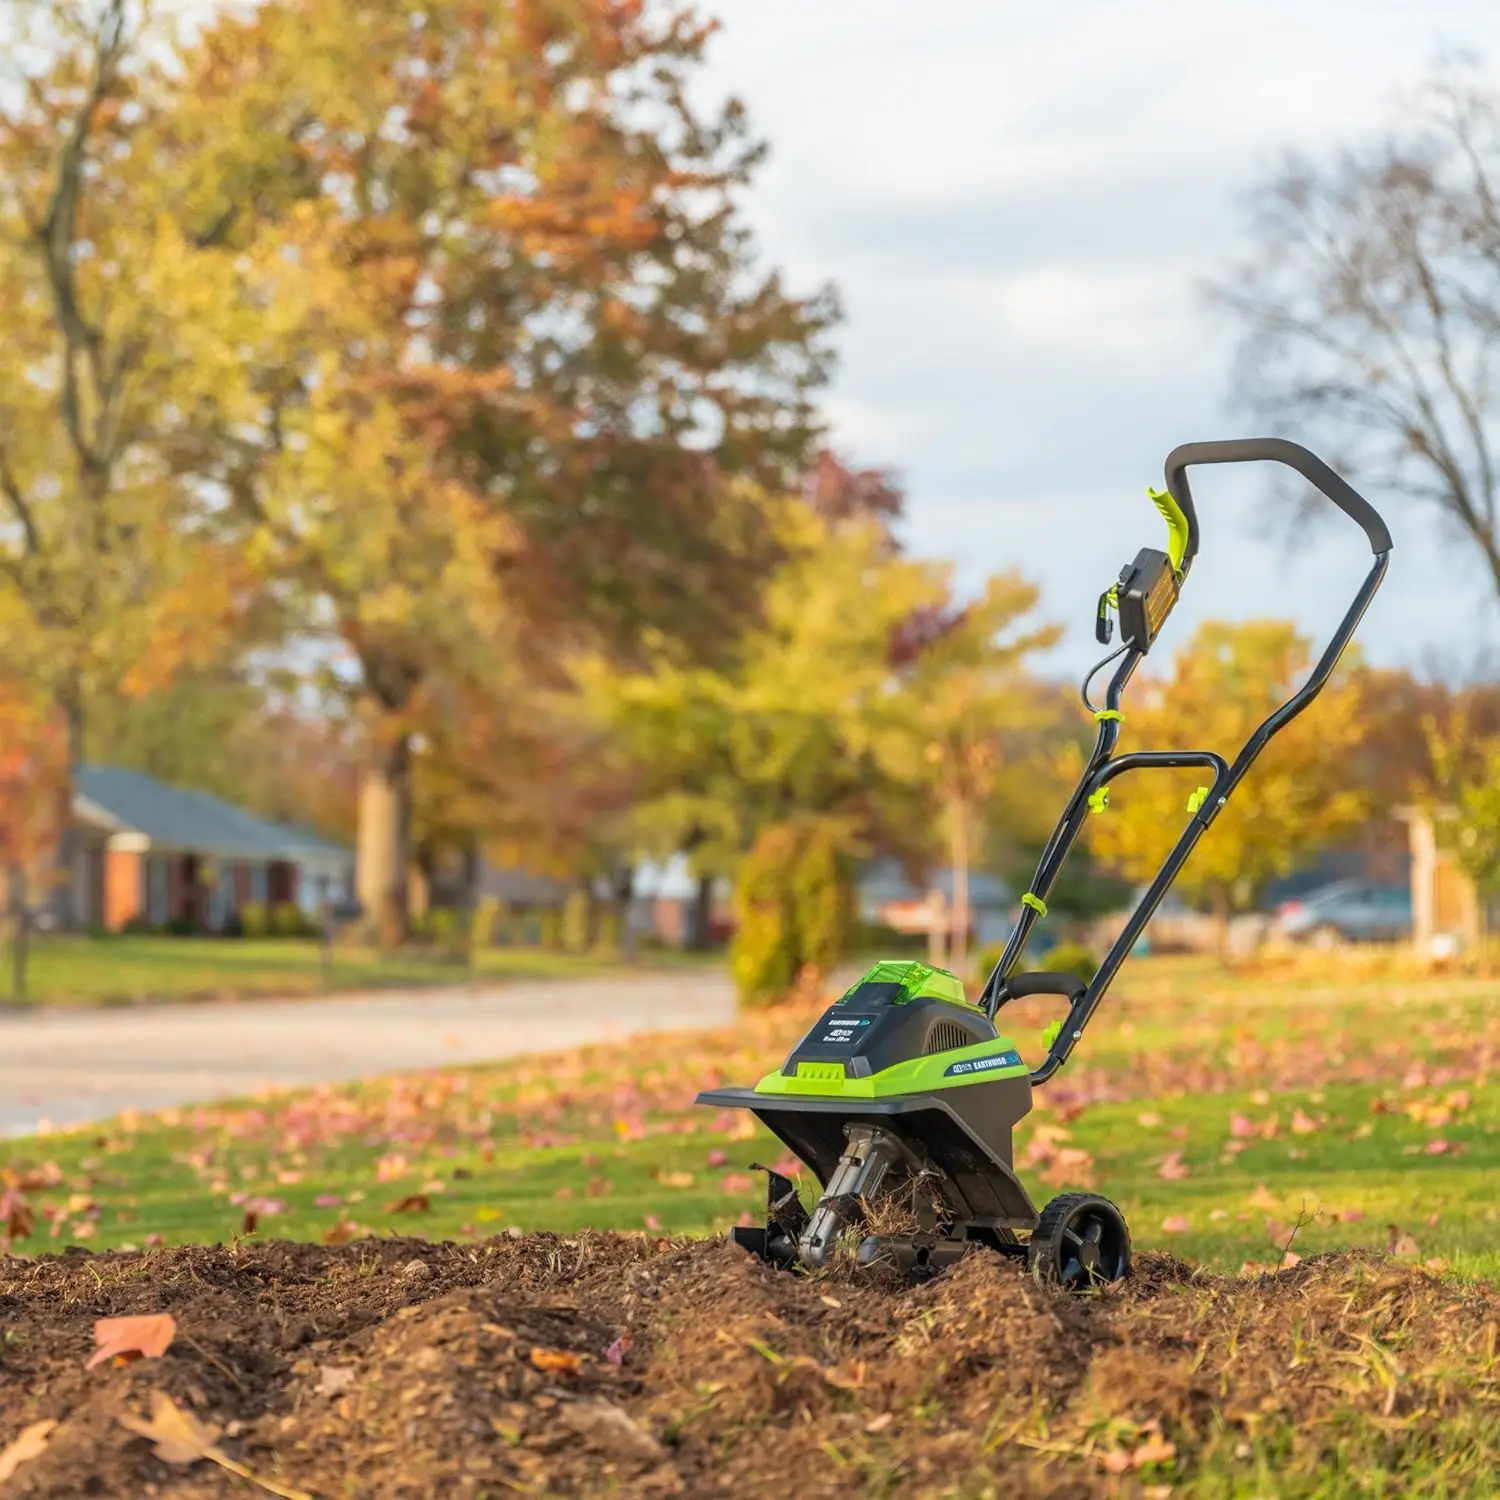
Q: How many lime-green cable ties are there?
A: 2